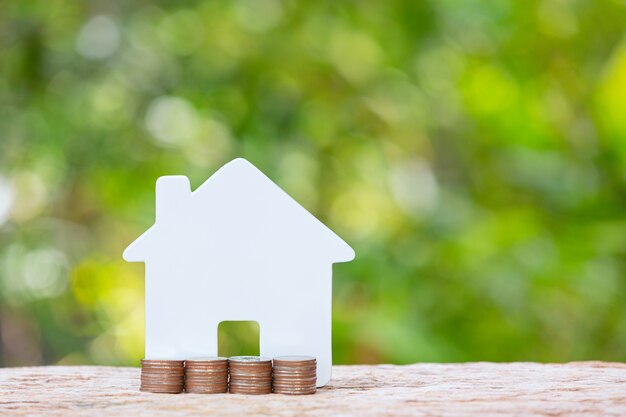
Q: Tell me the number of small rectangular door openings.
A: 1